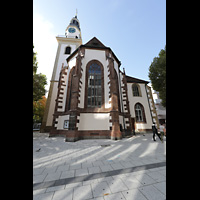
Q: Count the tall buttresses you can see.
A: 4